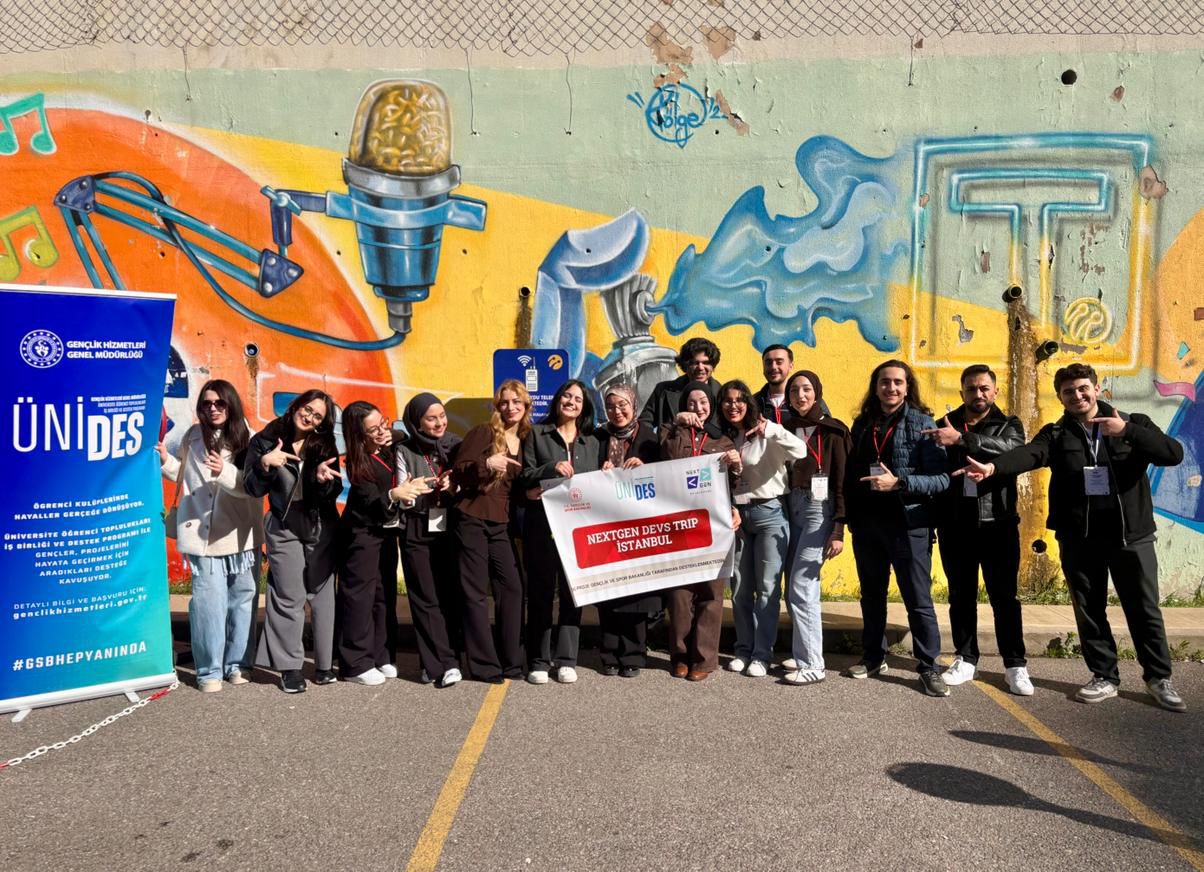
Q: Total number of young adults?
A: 15